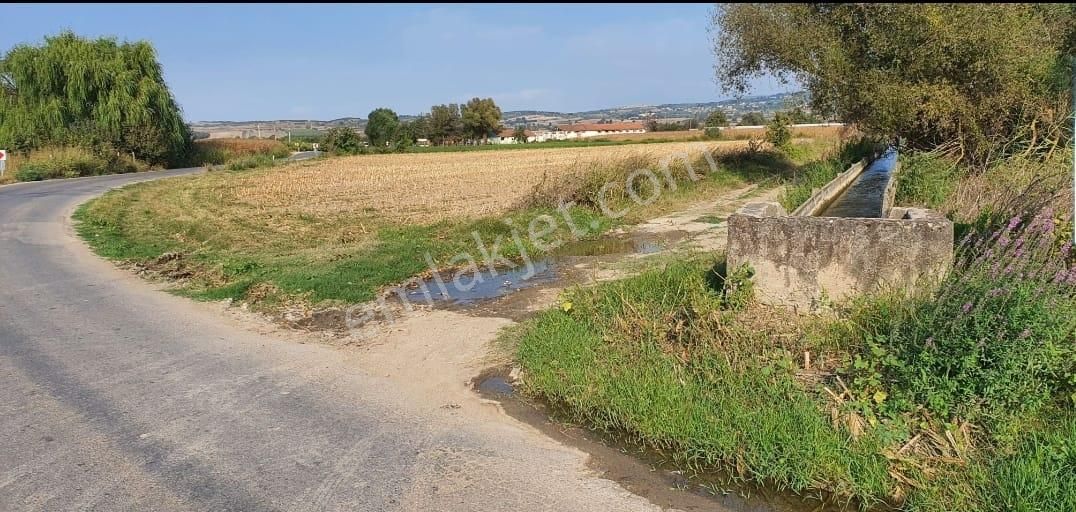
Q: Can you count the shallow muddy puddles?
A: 2